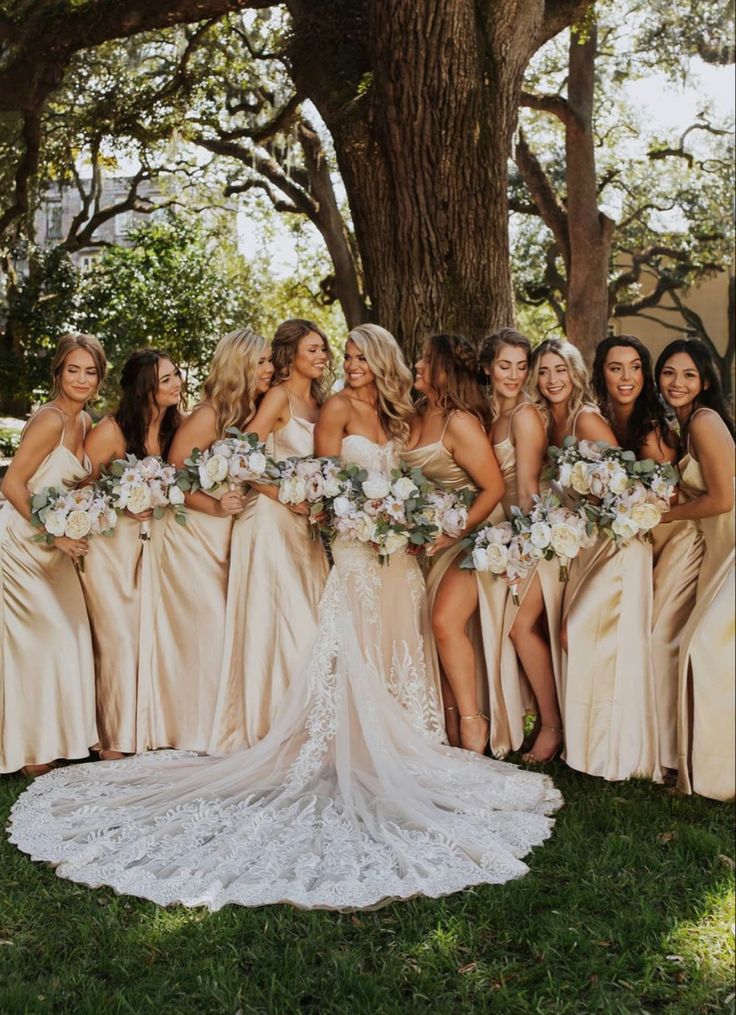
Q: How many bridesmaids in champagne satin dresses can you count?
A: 9